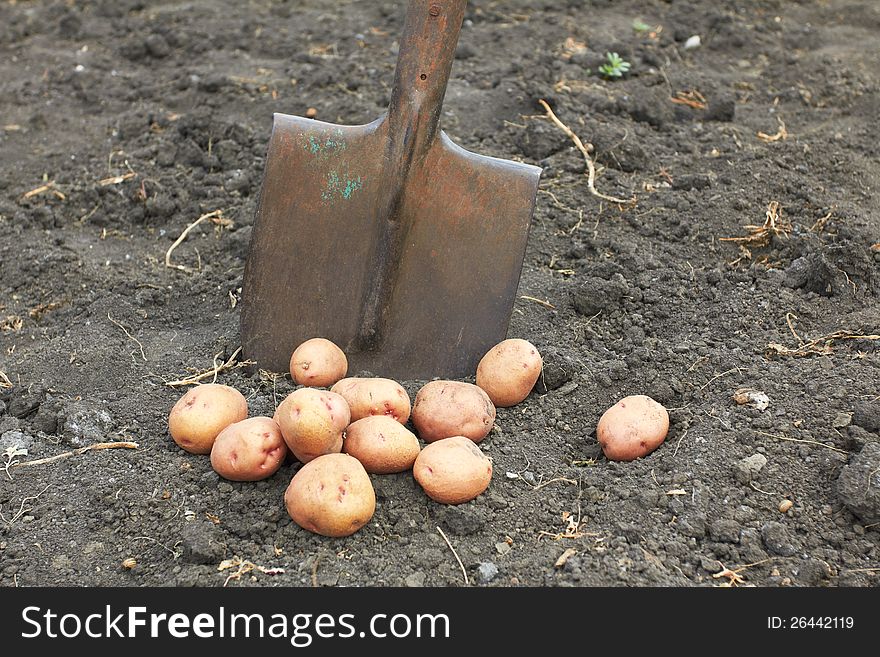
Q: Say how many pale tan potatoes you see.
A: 11